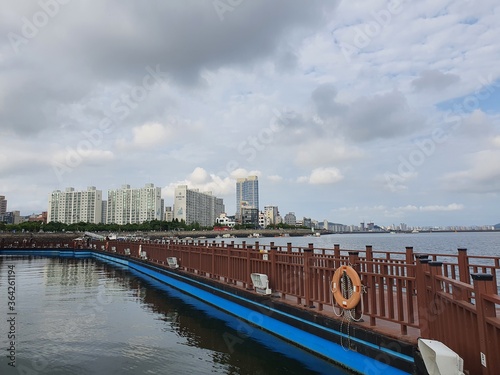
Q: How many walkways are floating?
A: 1